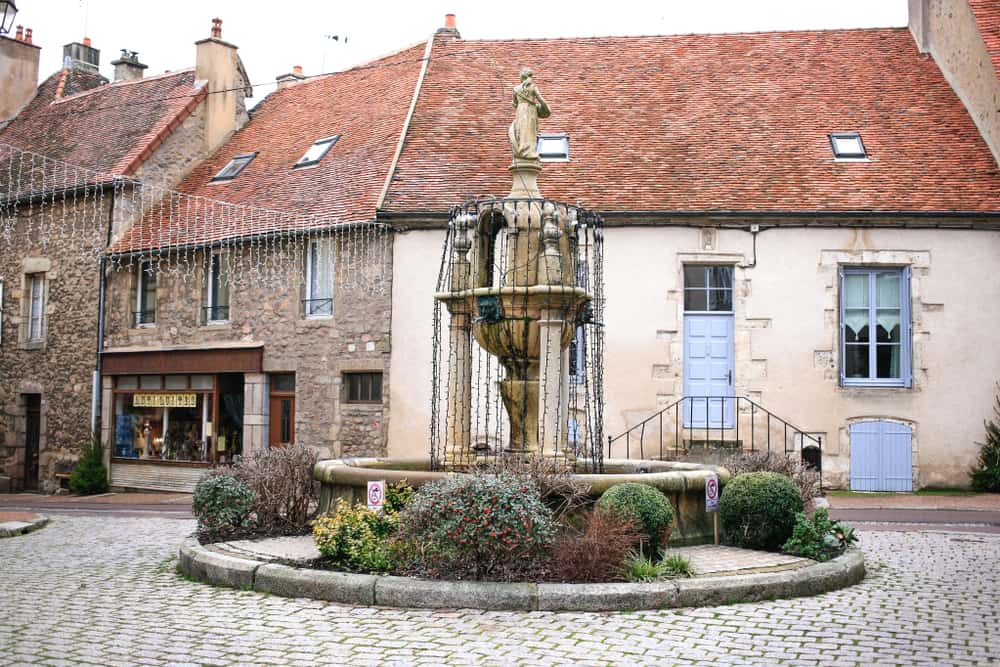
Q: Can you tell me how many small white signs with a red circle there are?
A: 2